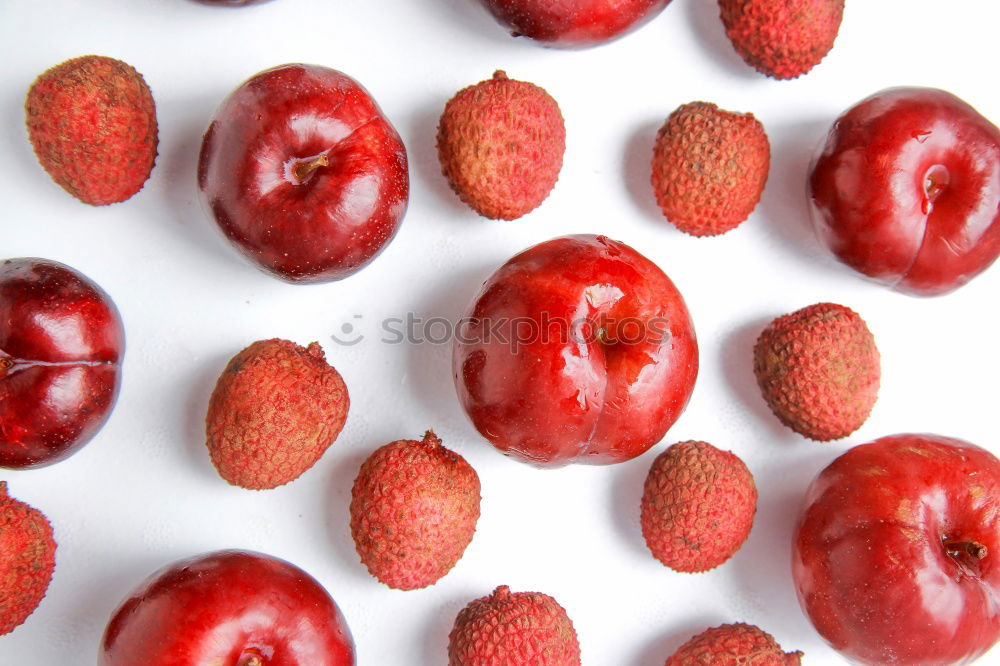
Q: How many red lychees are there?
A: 11